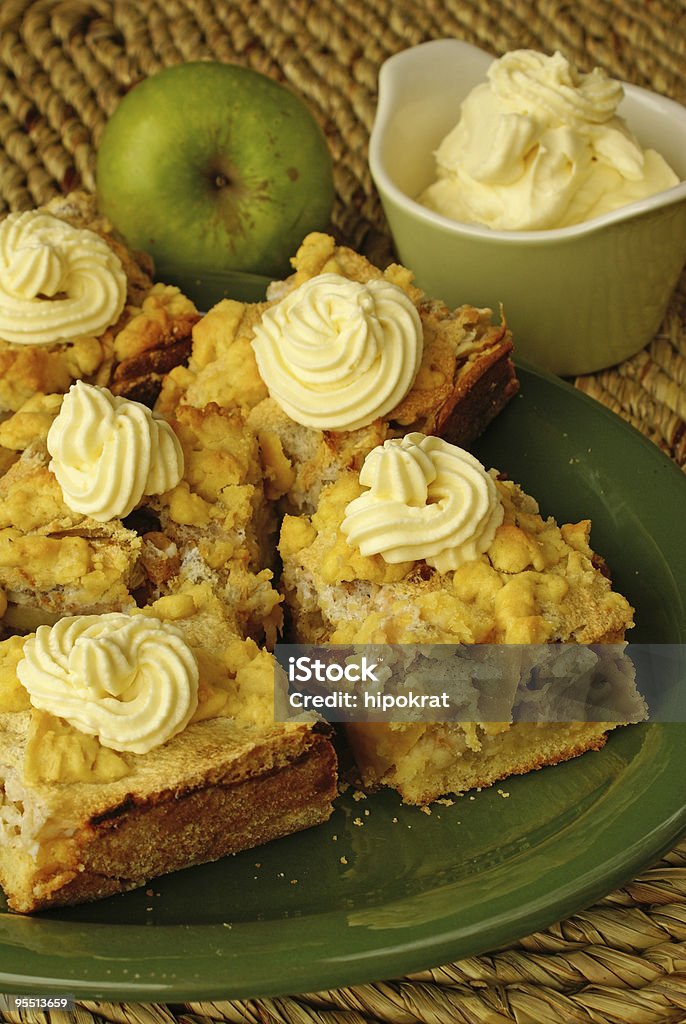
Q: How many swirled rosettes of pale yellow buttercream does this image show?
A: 5